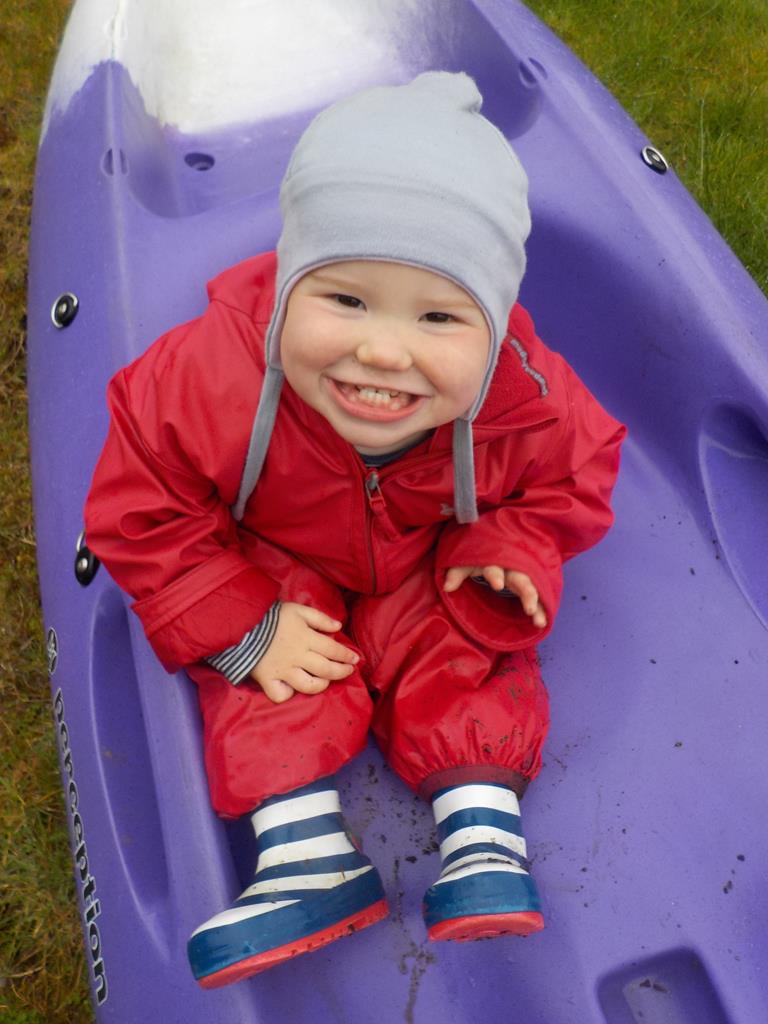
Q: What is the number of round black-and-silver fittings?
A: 3